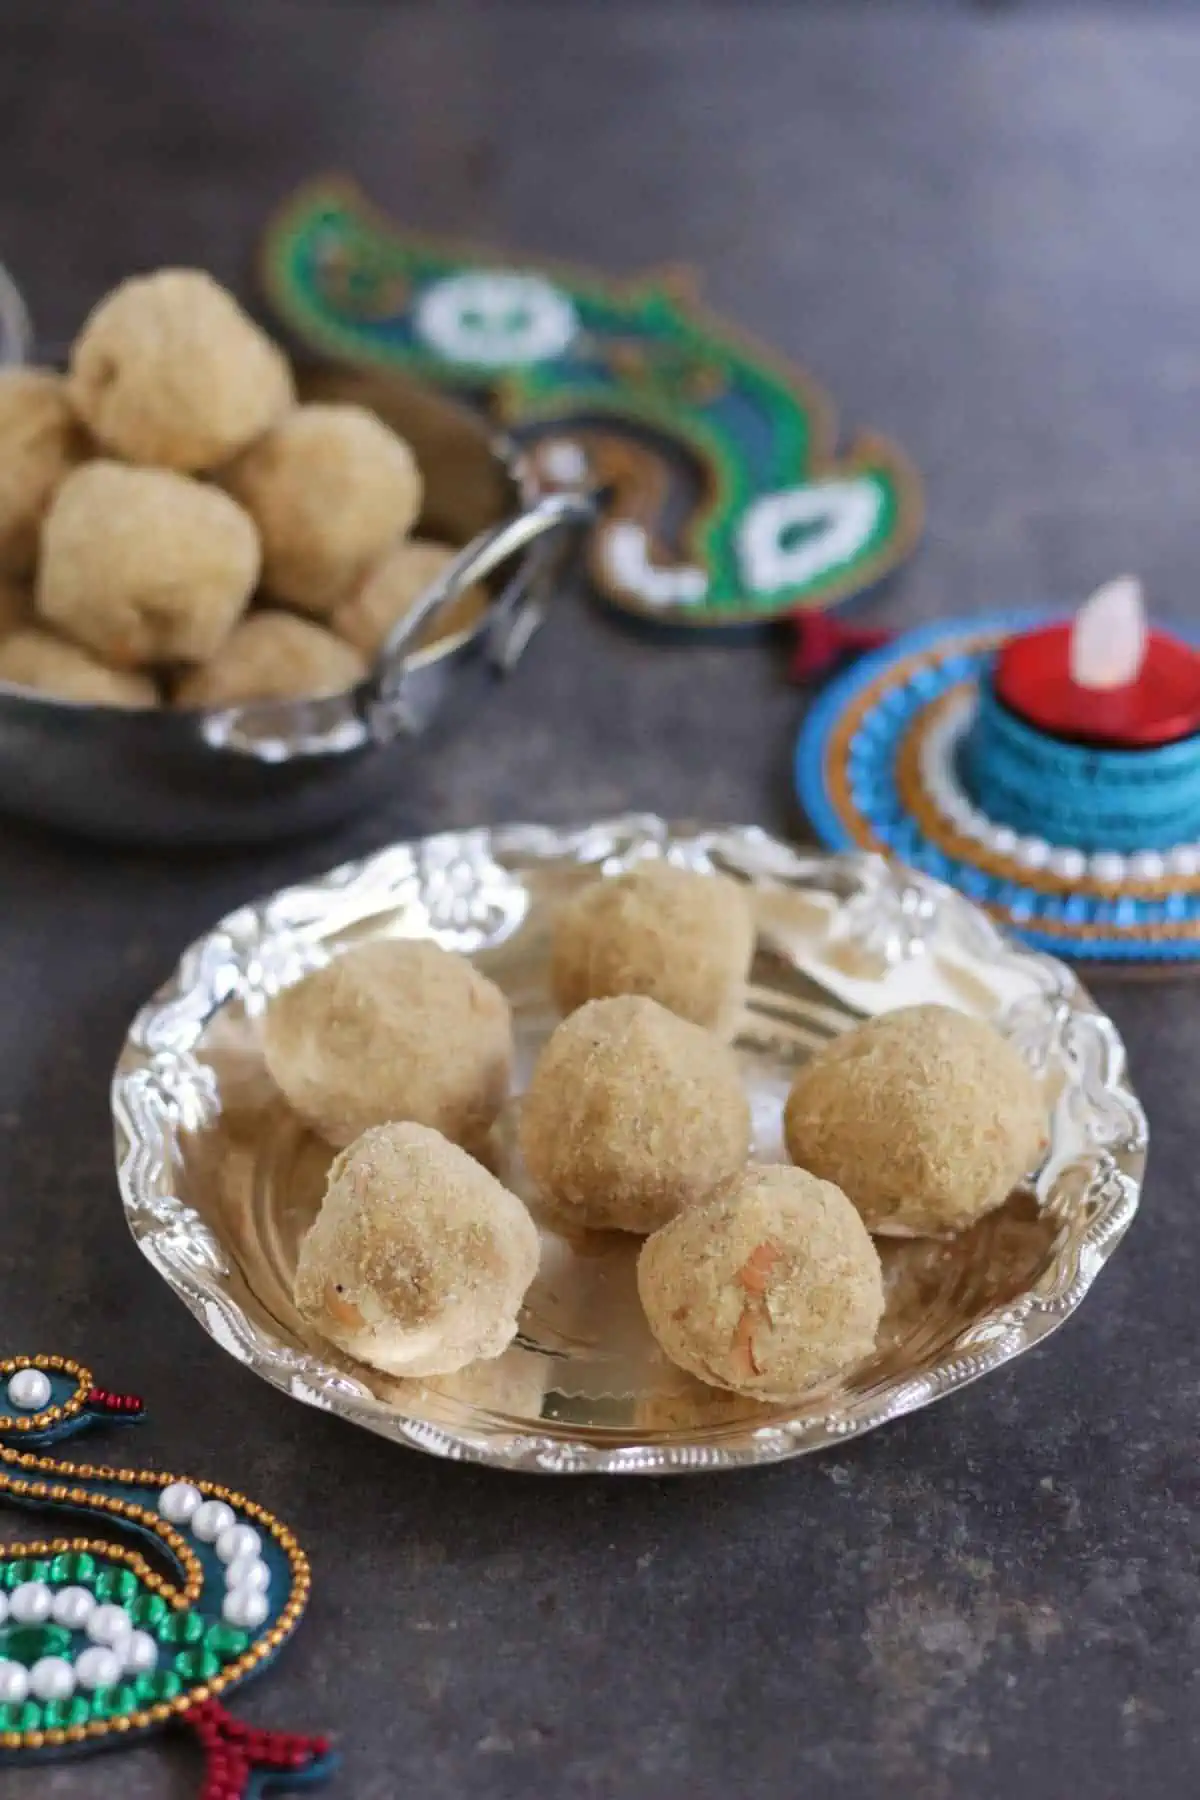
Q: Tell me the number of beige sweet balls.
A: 13